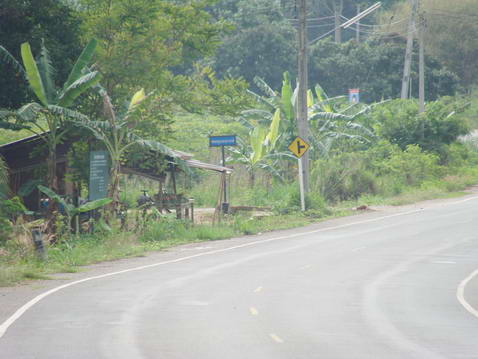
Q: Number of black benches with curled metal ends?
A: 0